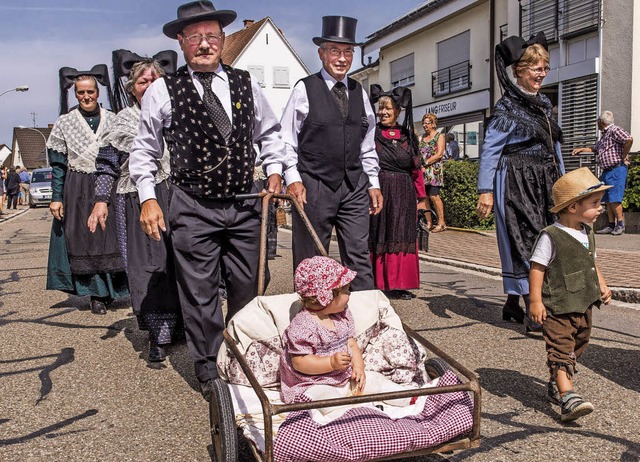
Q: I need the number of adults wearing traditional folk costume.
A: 6